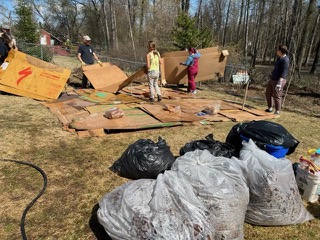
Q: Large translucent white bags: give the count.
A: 3